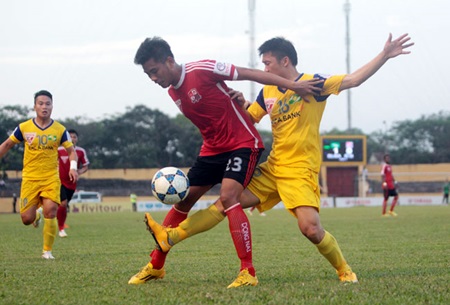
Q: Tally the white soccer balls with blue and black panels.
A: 1